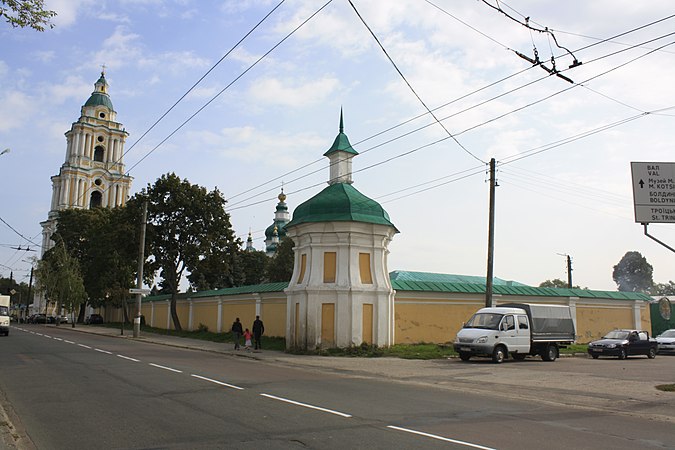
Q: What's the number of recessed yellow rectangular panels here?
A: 6